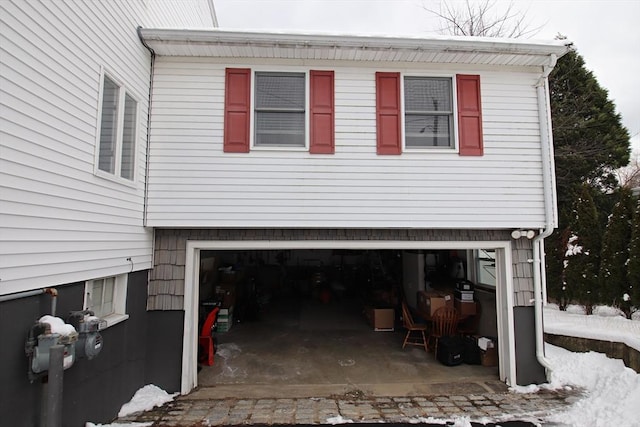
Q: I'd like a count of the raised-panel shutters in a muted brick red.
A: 4